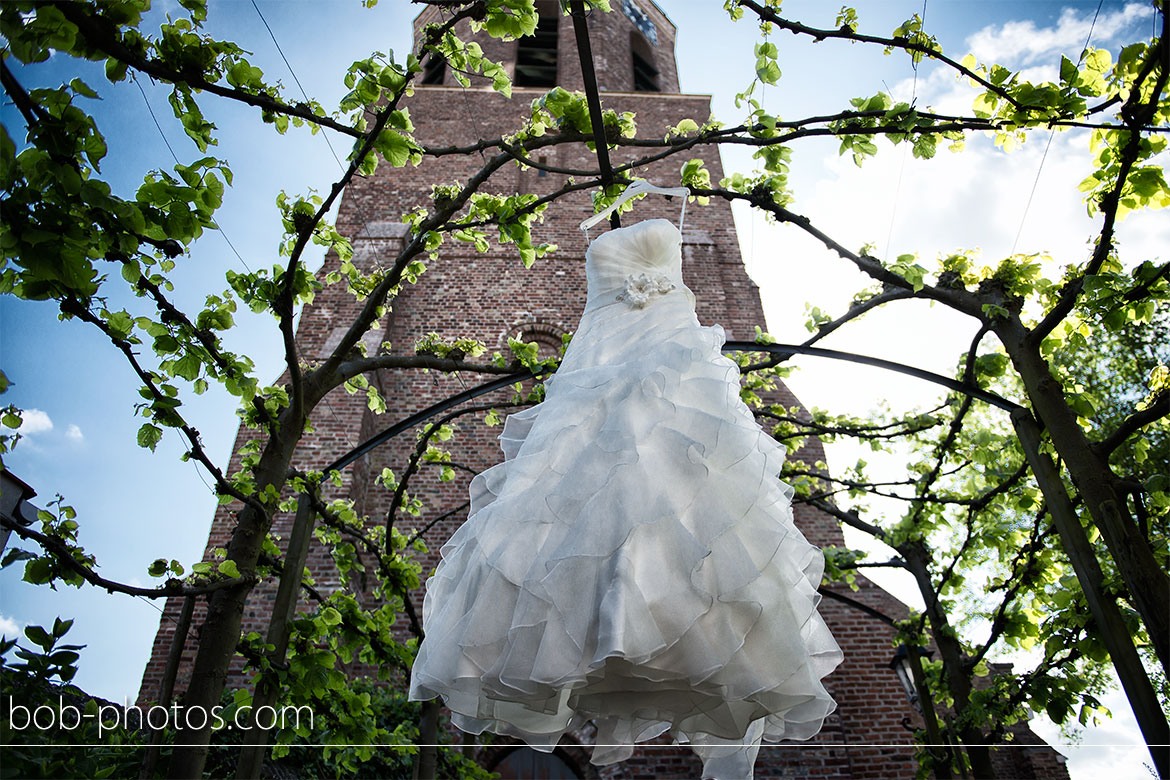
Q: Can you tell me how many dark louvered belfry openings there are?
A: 3